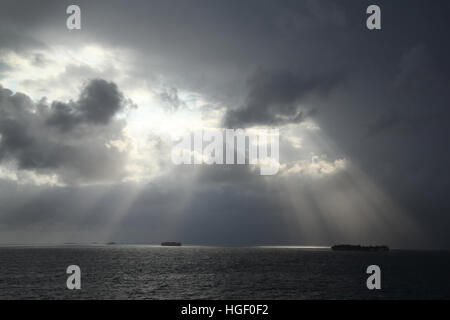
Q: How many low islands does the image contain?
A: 2